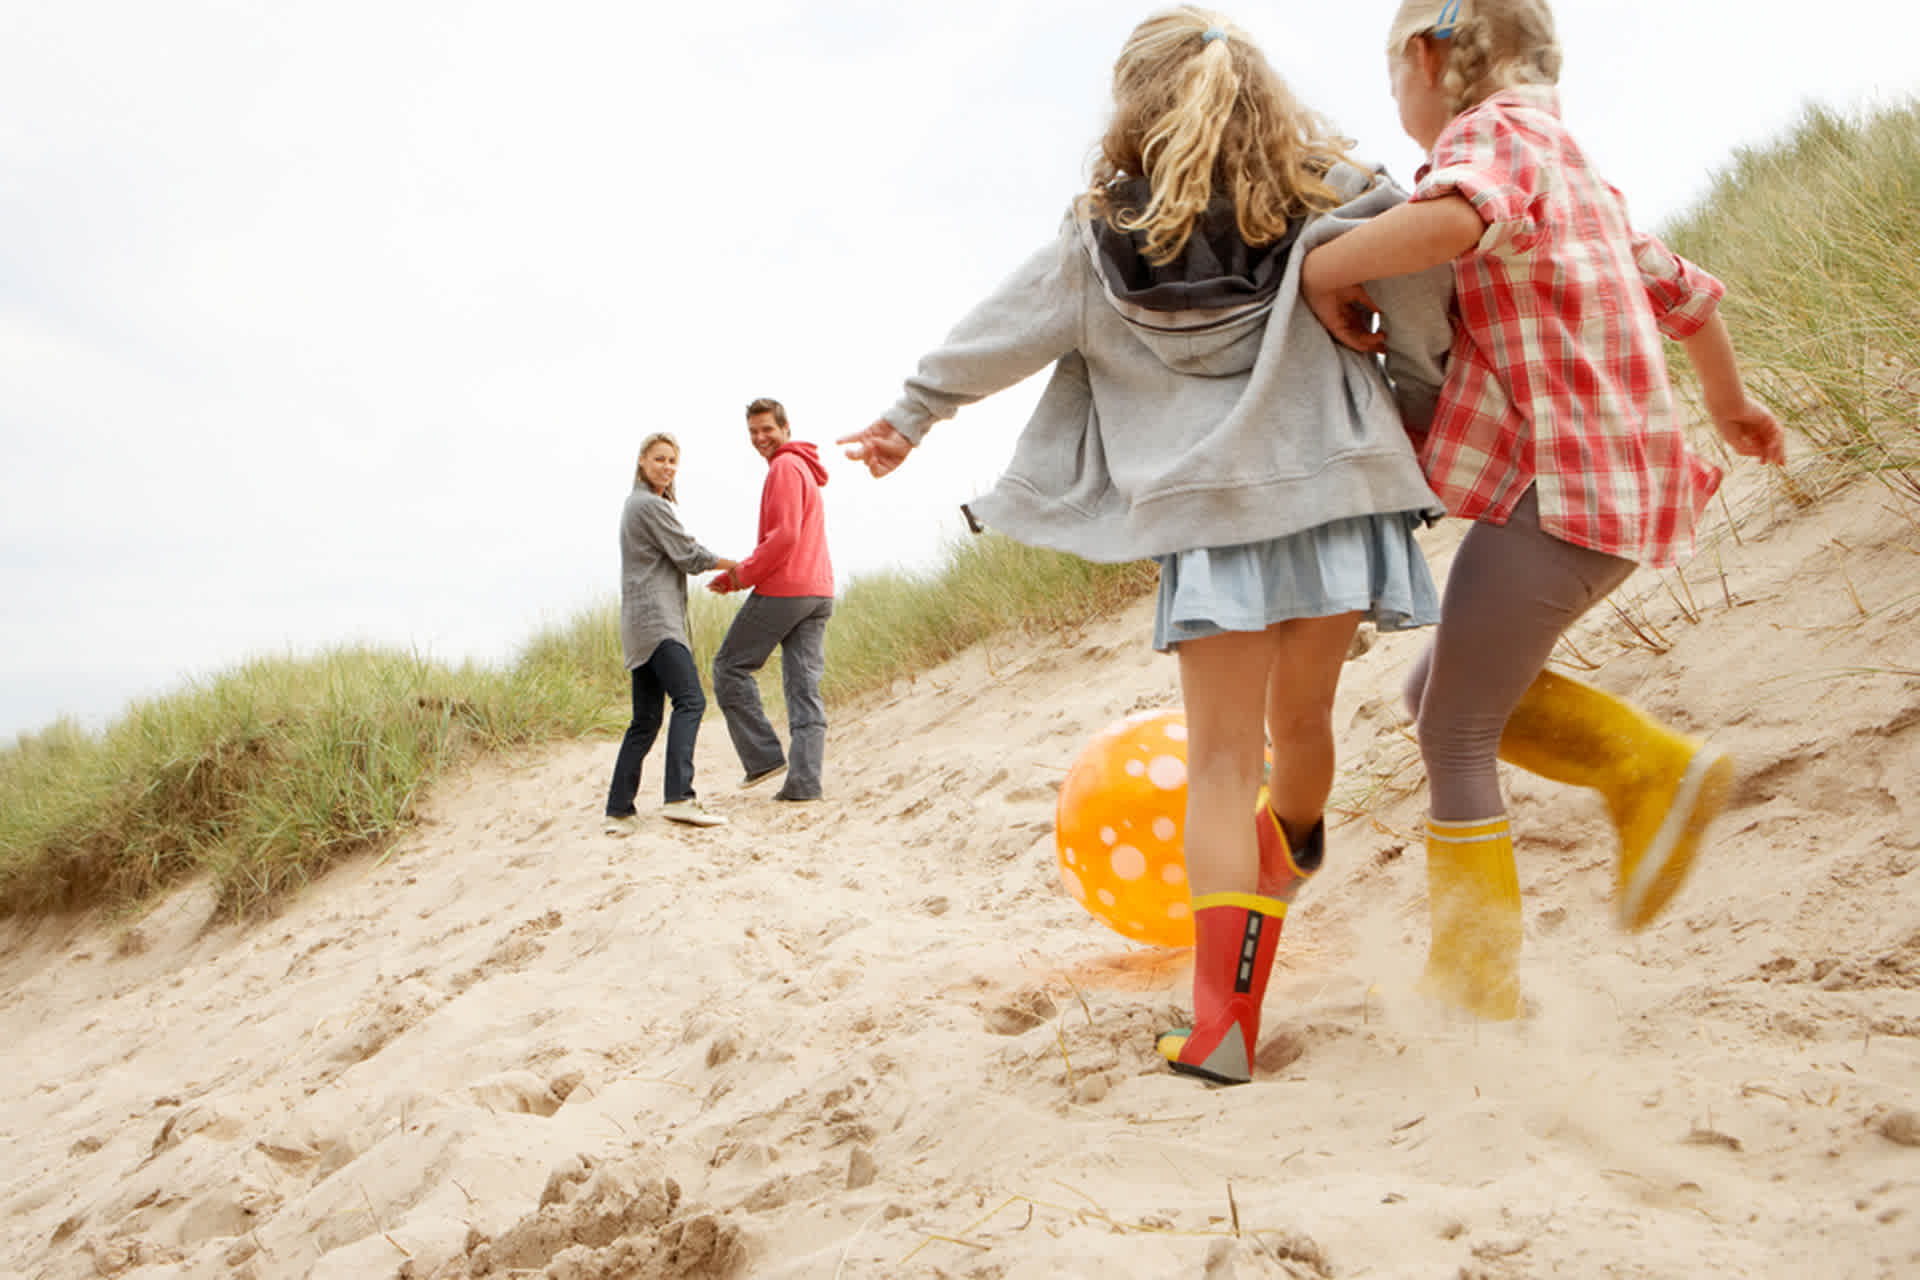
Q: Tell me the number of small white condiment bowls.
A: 0